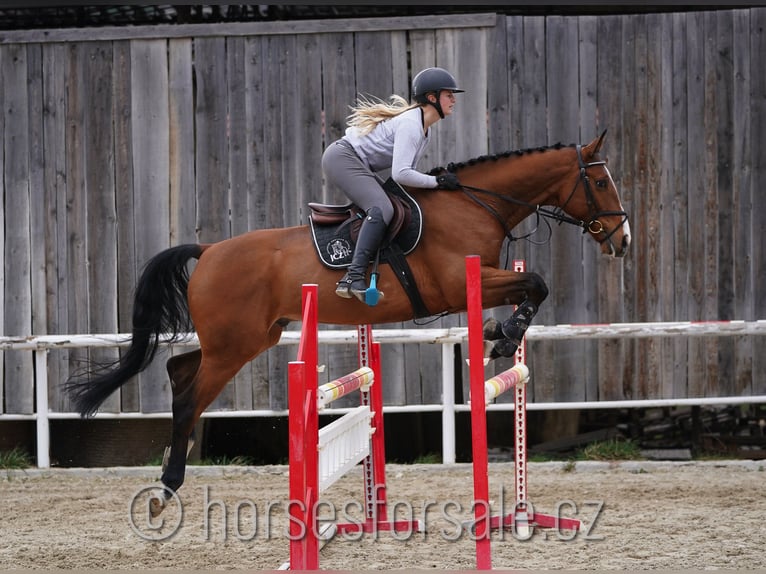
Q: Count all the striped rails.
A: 2